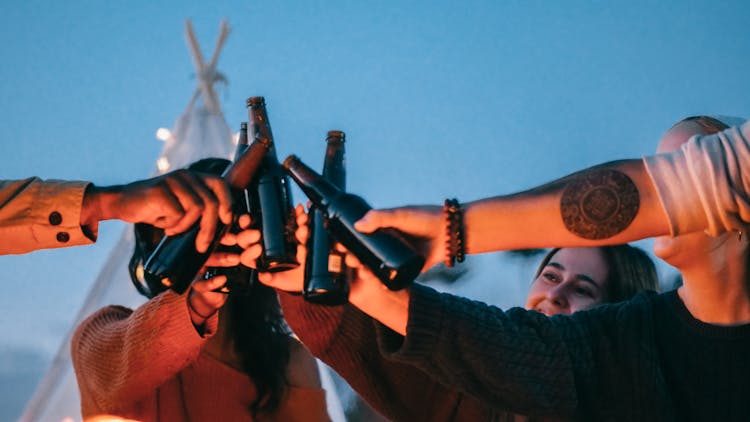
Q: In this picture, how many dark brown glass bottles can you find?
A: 5